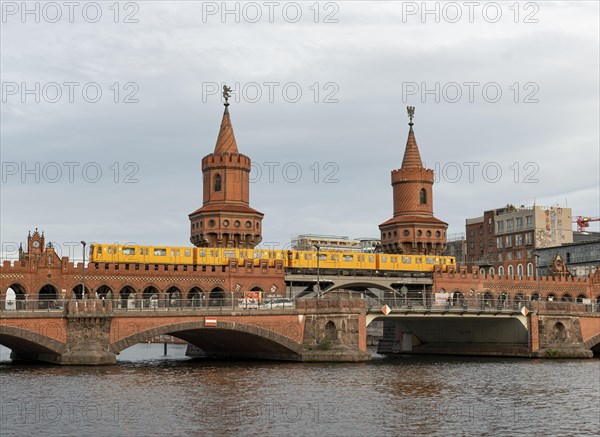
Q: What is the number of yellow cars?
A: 4